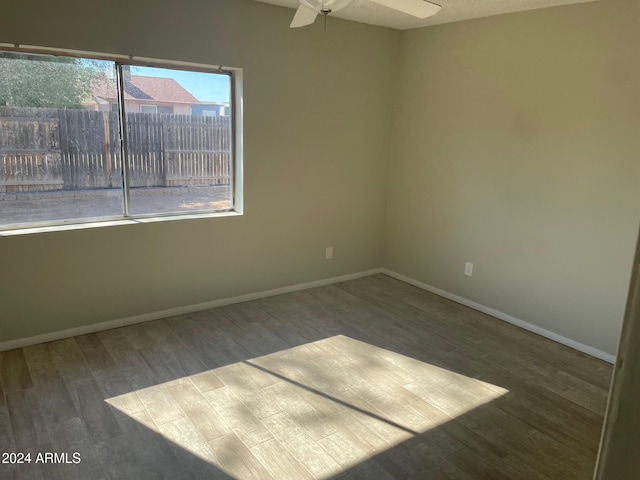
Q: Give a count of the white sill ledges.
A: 1